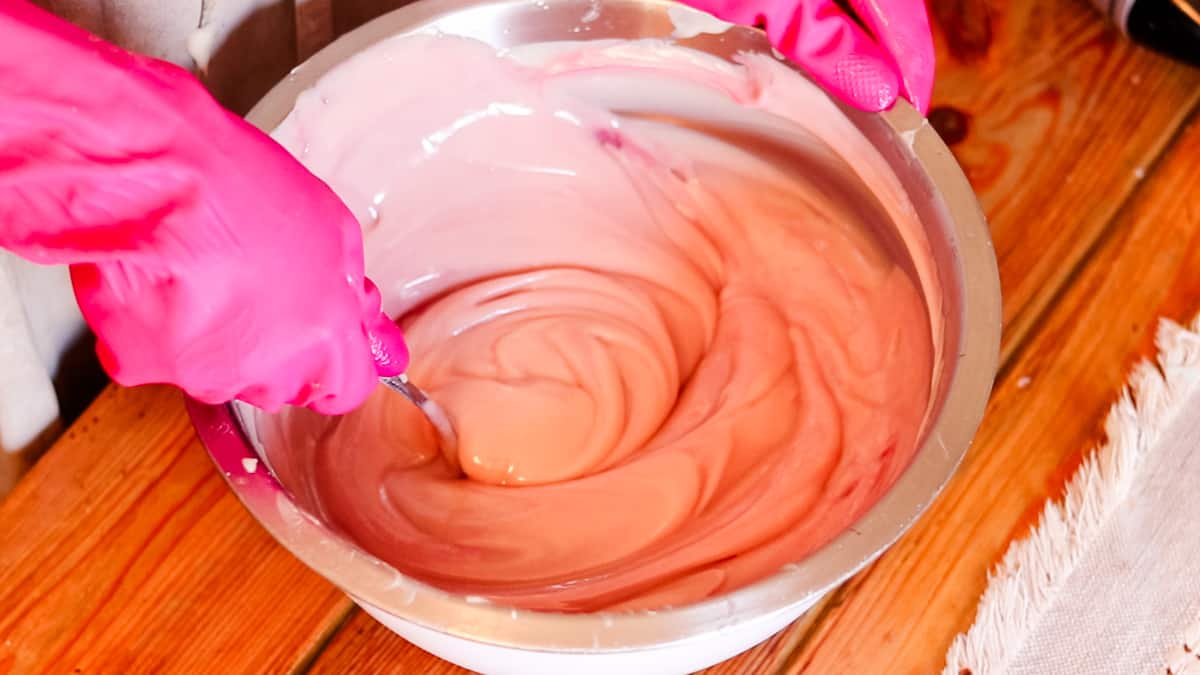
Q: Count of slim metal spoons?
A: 1